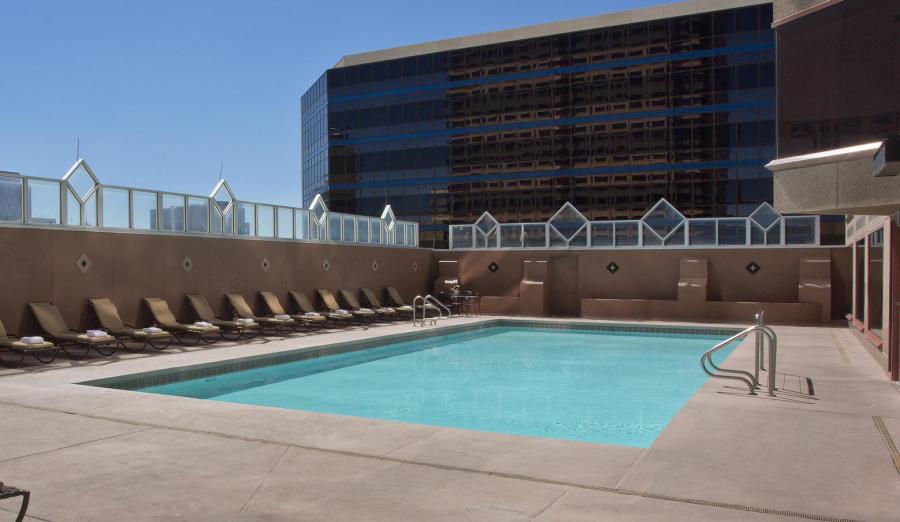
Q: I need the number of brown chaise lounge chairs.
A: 12